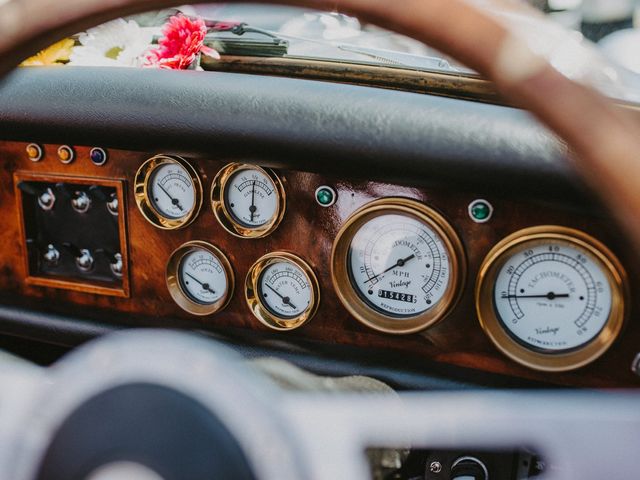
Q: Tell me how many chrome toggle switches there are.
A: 6